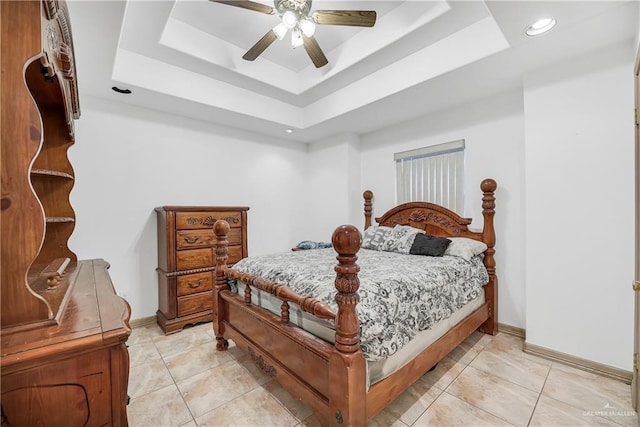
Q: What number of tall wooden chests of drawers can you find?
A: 1